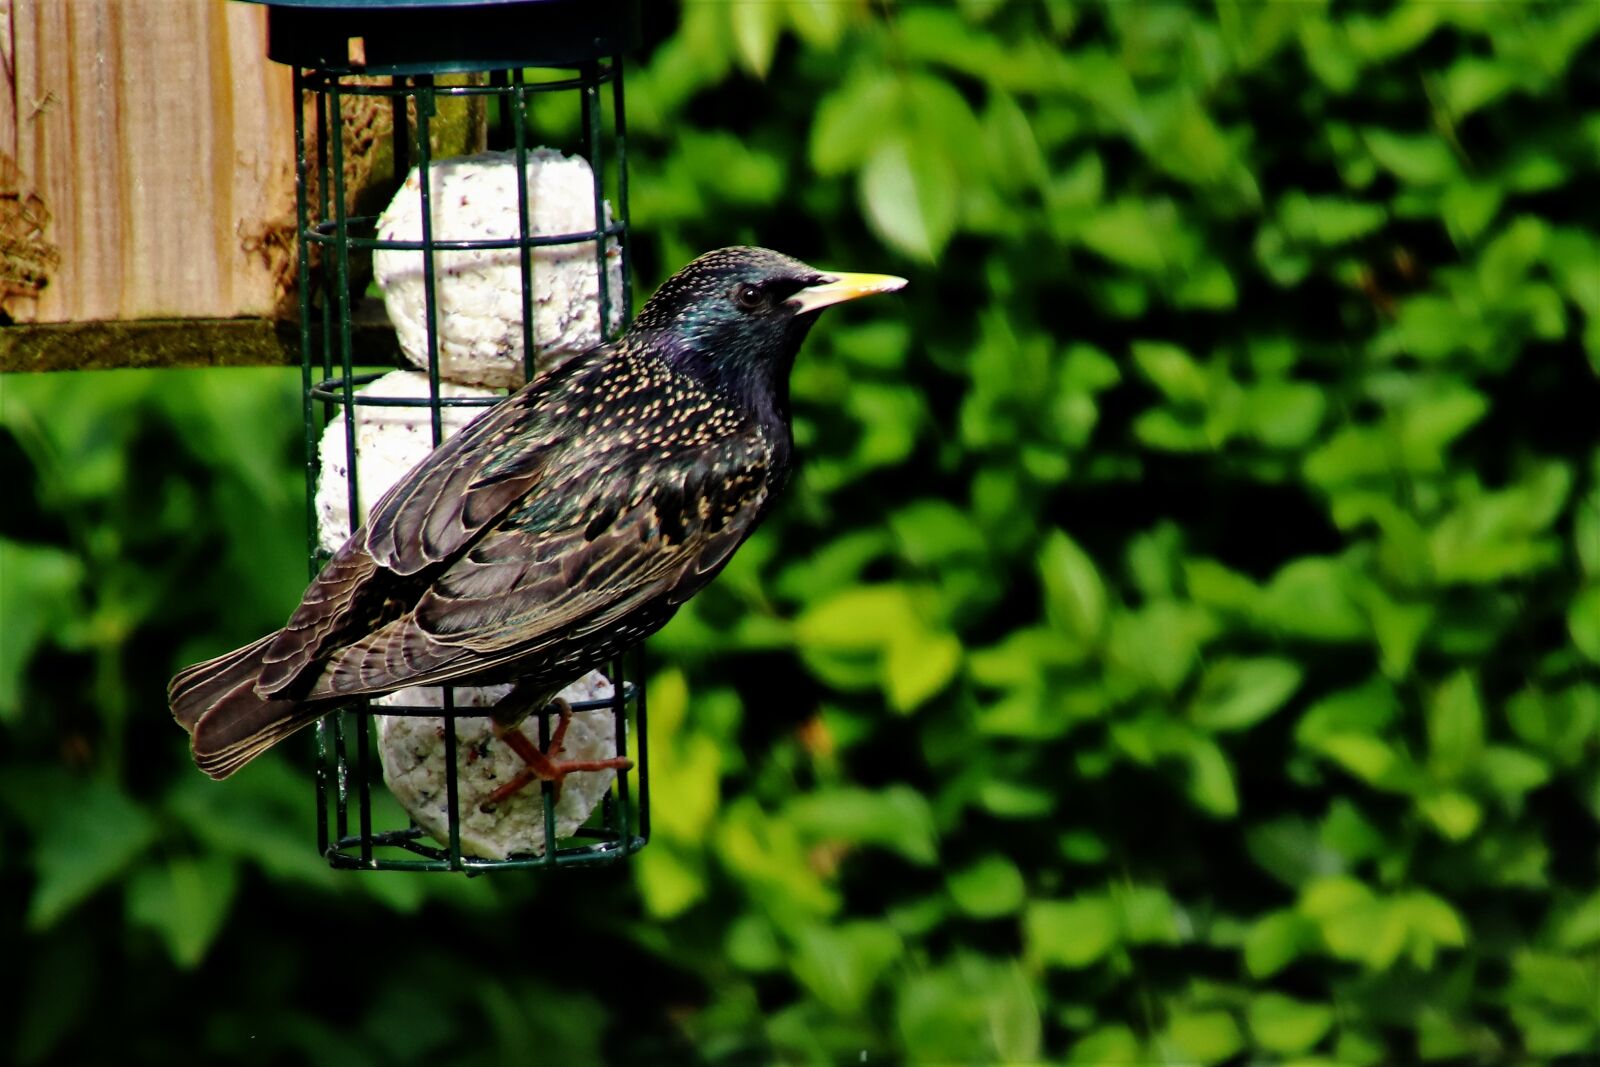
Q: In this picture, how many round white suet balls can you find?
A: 3